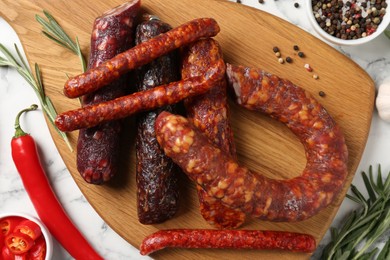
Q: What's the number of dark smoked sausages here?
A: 2